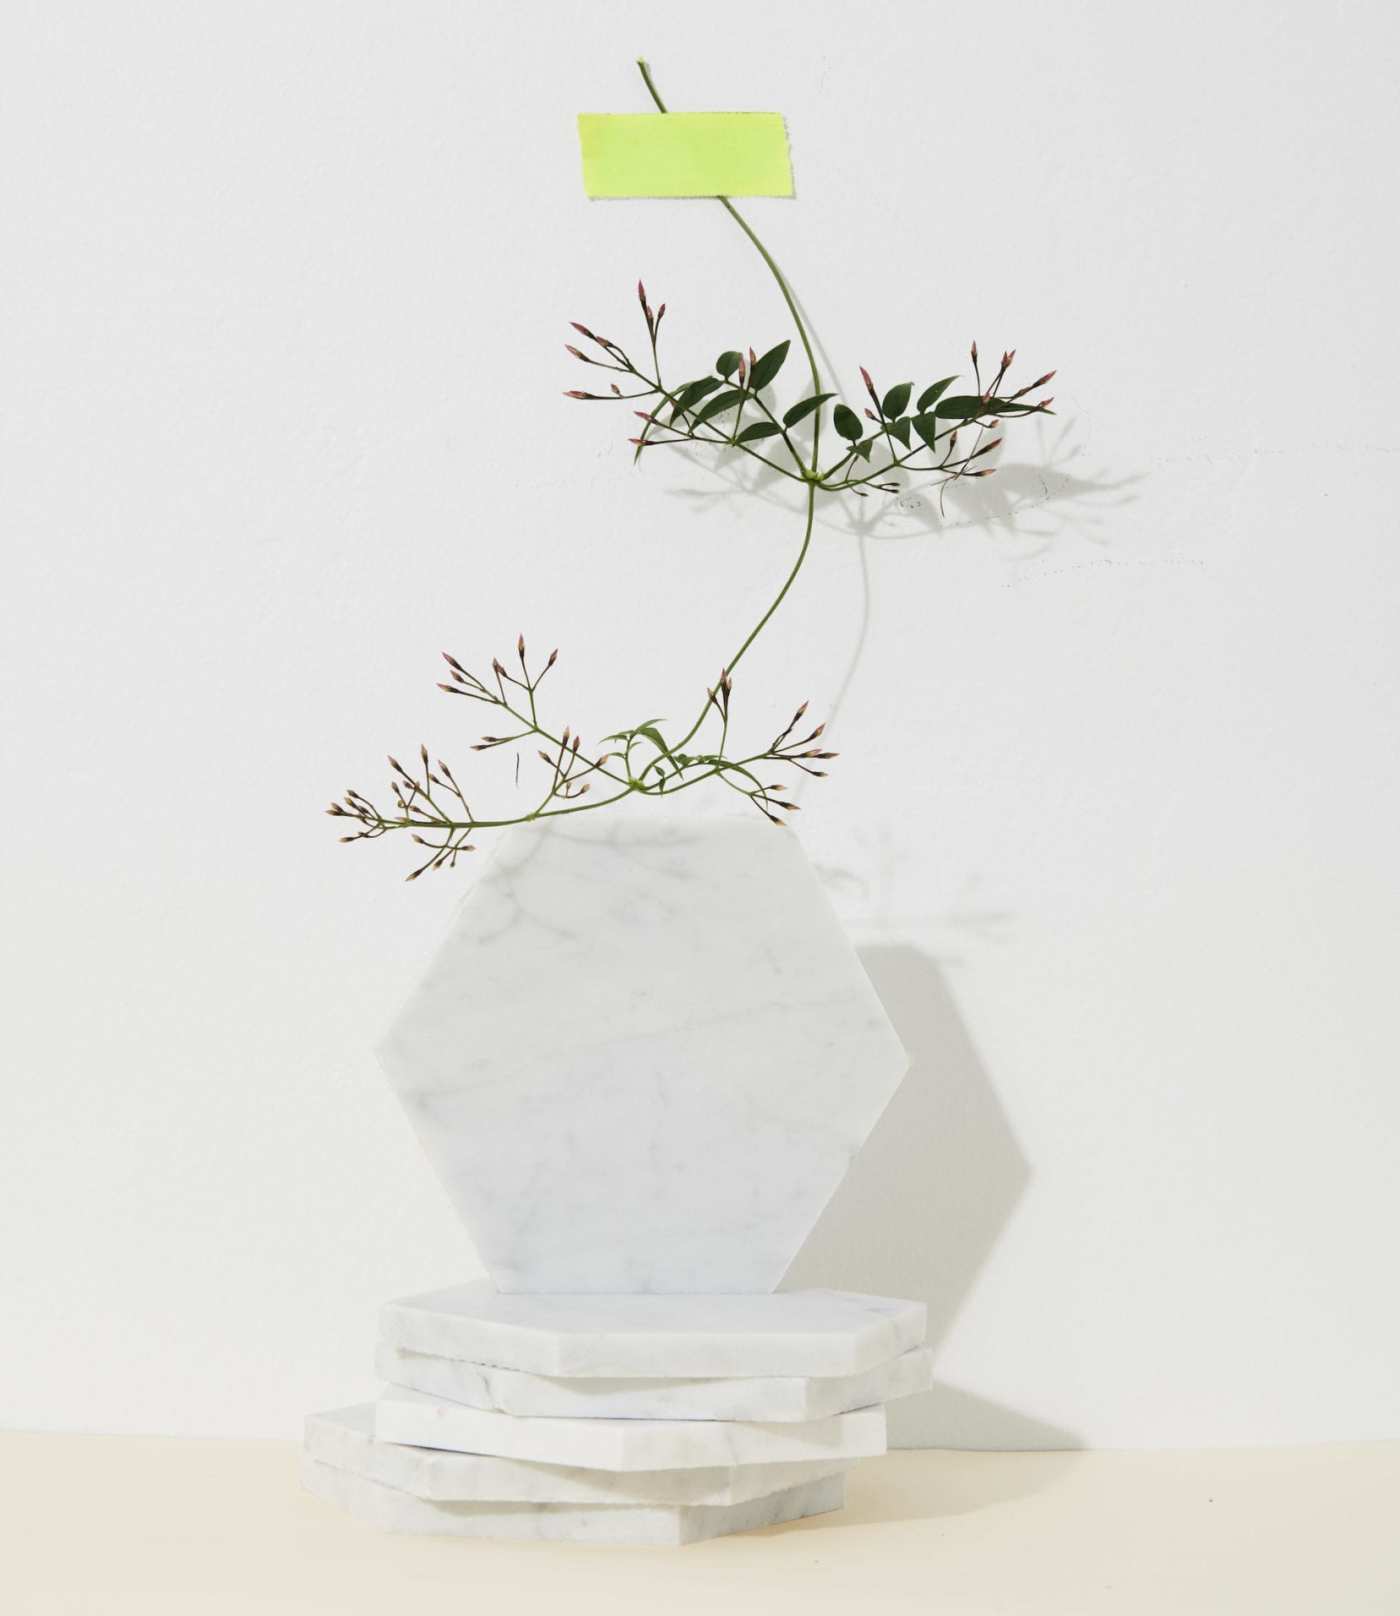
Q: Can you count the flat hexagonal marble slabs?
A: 6